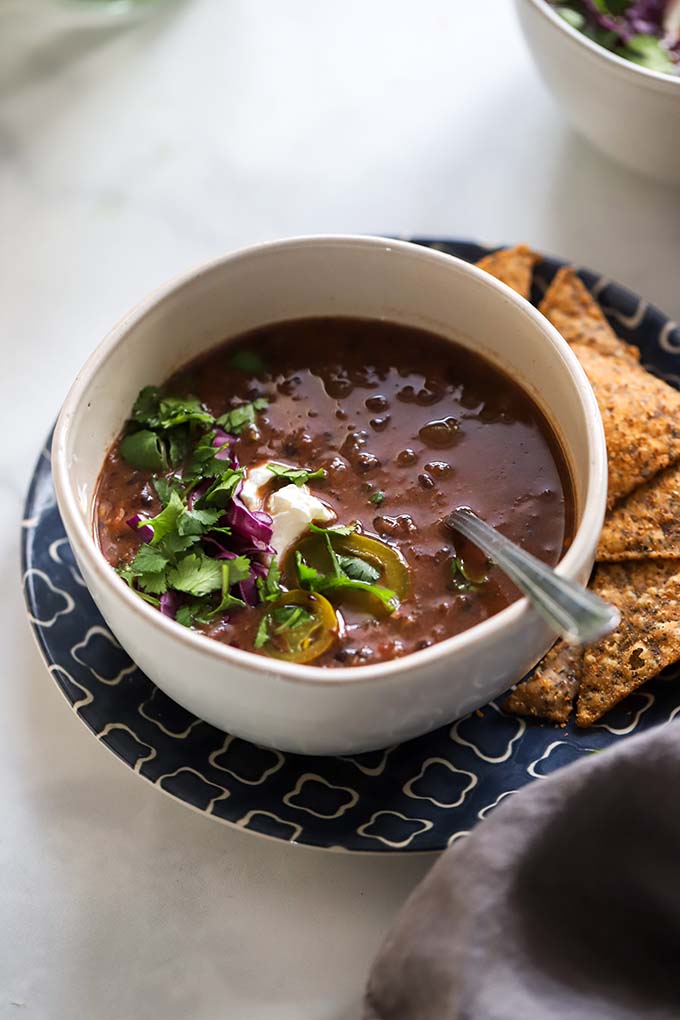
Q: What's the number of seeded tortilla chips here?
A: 6